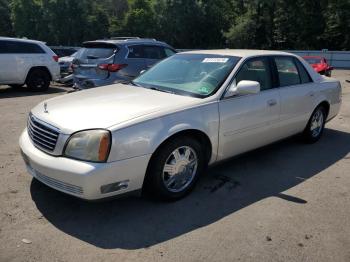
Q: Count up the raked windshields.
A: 1